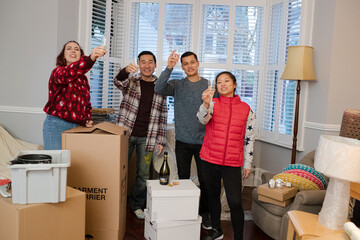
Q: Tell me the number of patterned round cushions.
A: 3